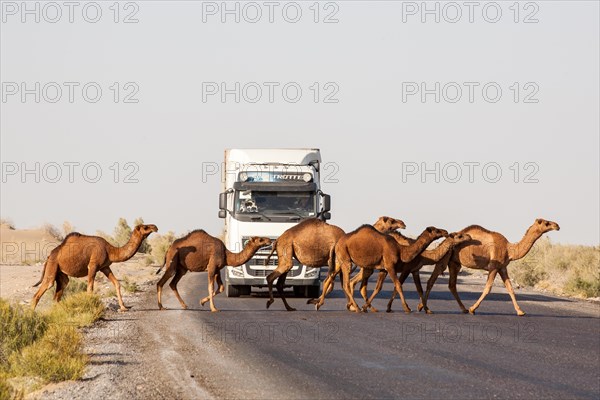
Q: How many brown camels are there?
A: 6